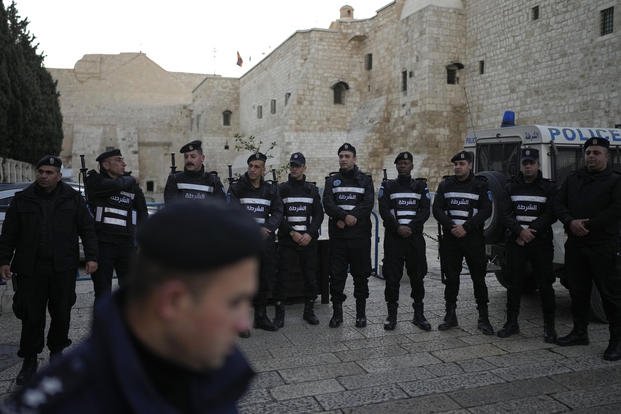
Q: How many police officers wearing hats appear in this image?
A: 11